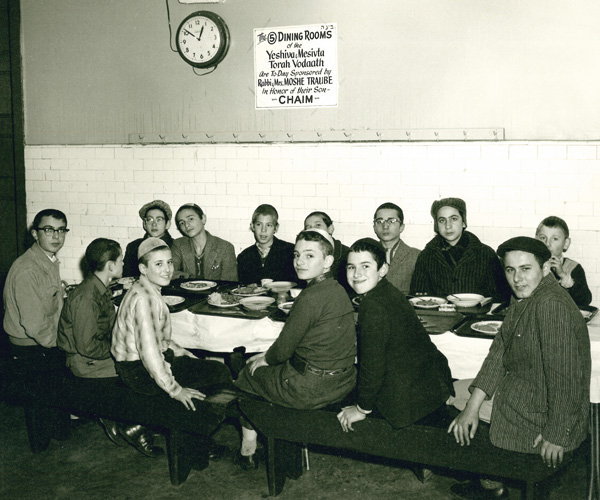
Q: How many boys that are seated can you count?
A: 13